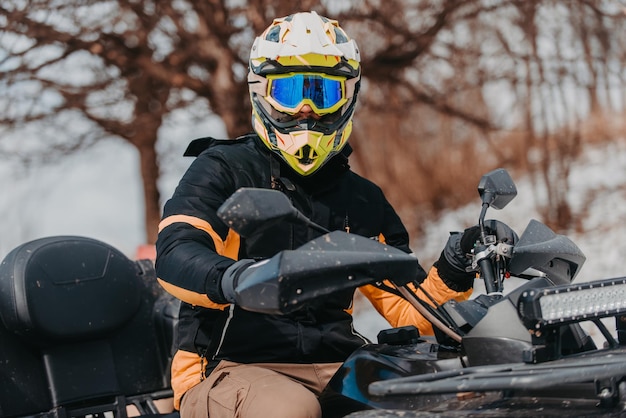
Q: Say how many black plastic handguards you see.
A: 2